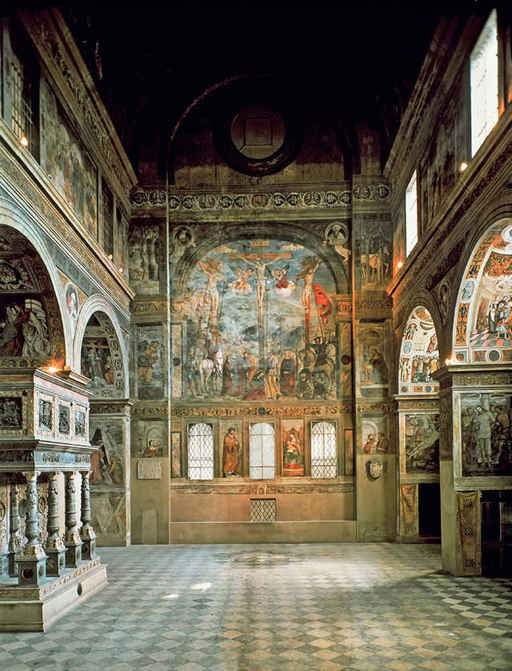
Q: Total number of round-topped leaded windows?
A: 3